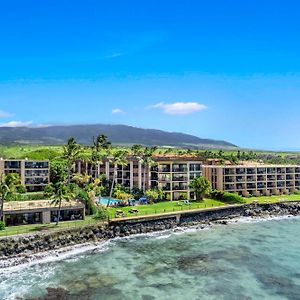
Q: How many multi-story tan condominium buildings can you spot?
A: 3